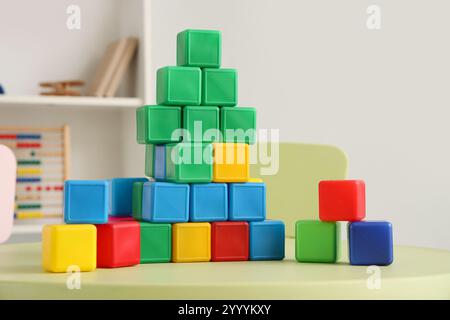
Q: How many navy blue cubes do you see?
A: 1